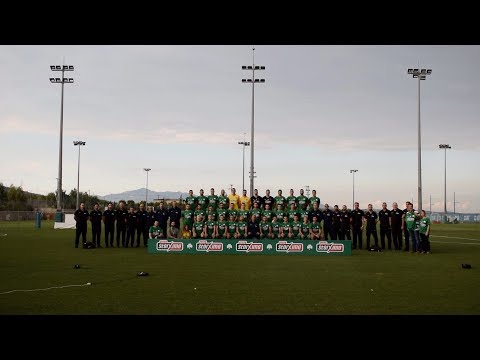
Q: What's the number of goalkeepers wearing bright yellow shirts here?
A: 2